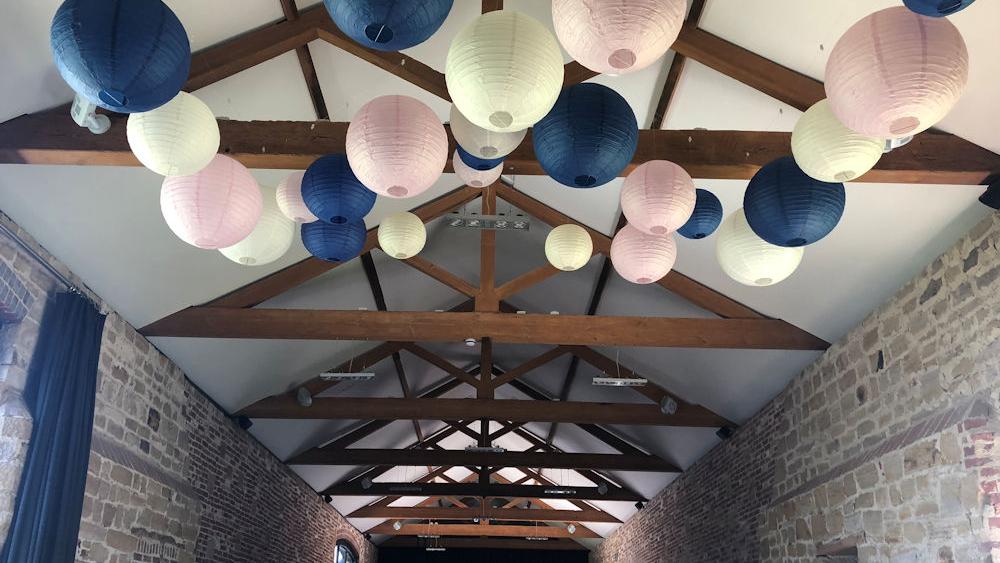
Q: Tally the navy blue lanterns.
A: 9